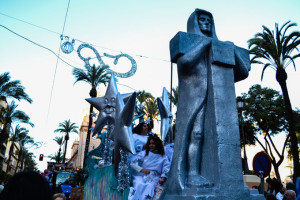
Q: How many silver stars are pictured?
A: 3